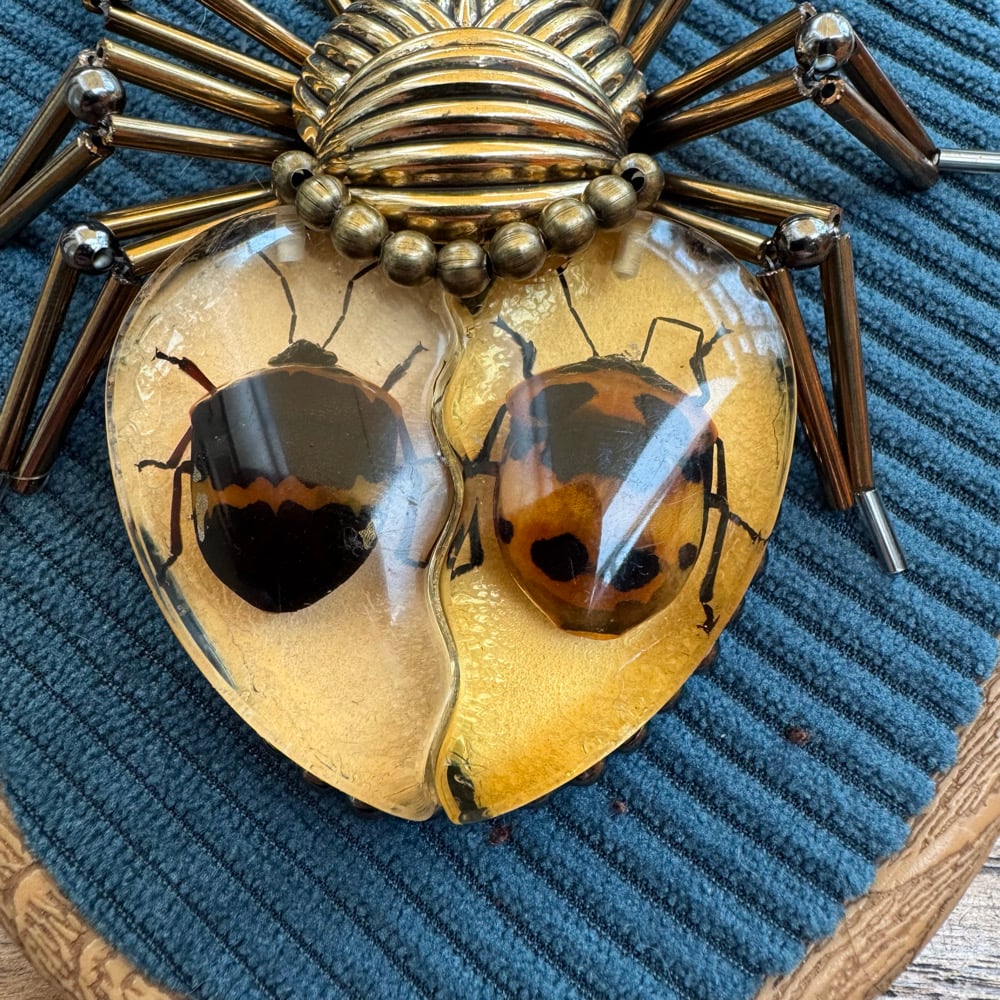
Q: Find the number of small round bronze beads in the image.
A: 9